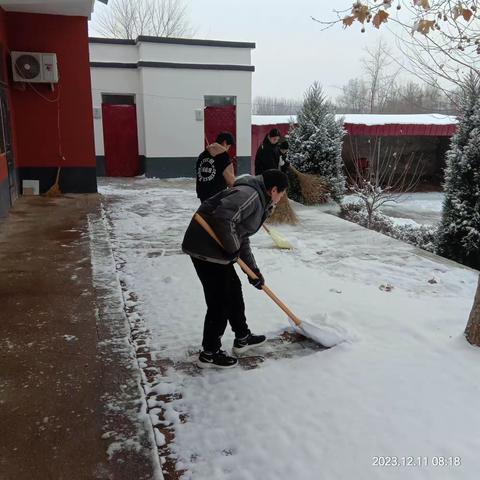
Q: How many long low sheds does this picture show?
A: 1